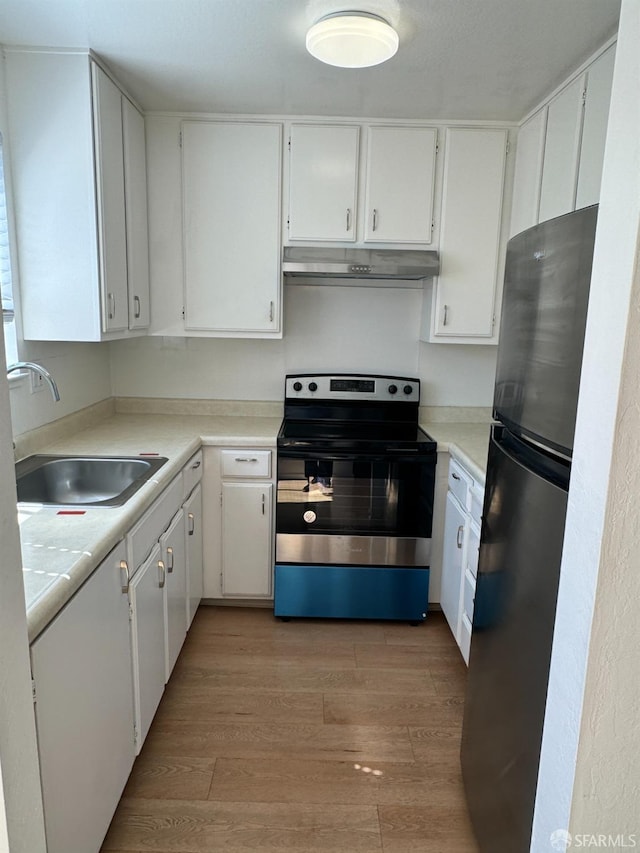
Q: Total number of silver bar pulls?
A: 15